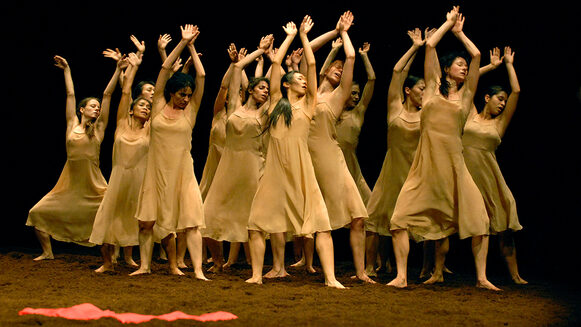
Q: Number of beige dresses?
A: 11